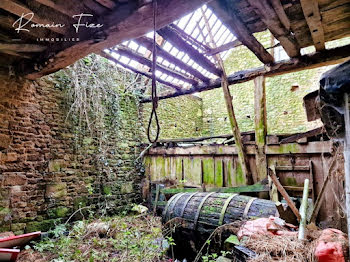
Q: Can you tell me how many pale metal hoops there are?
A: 6